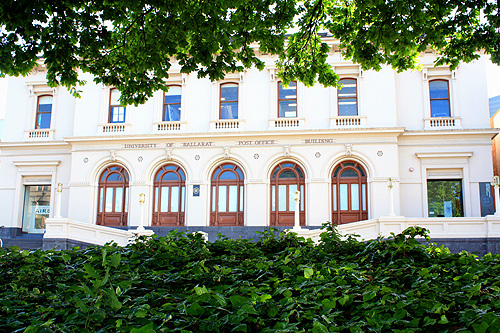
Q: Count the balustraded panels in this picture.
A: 7